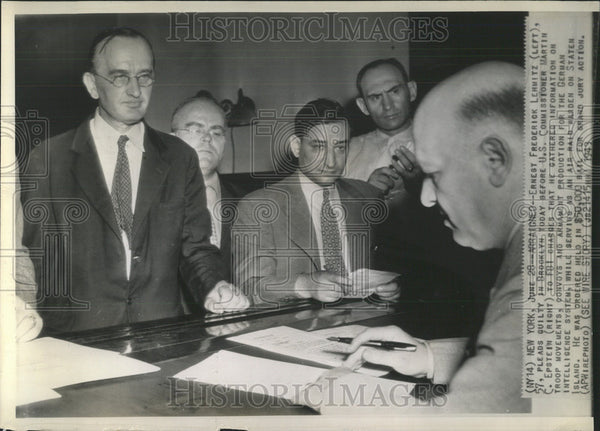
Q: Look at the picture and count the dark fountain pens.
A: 1